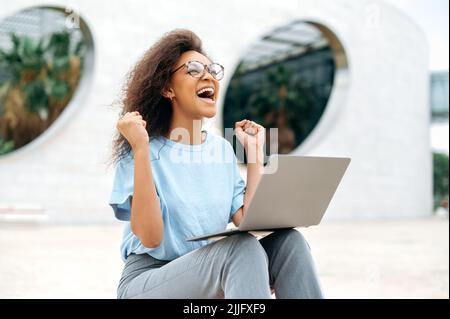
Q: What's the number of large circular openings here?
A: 2